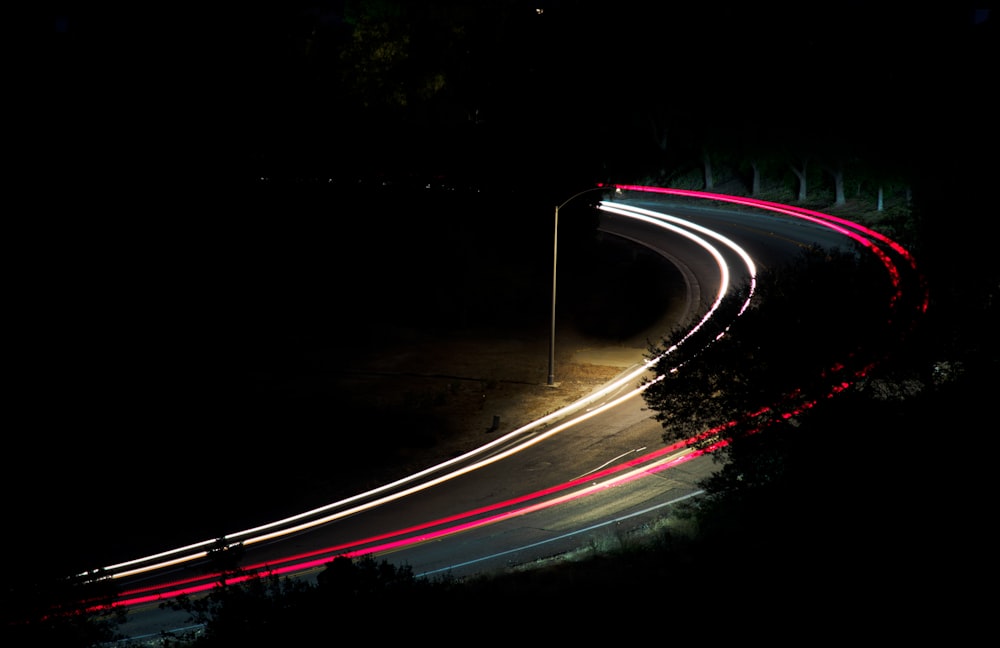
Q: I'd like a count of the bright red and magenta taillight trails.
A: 2